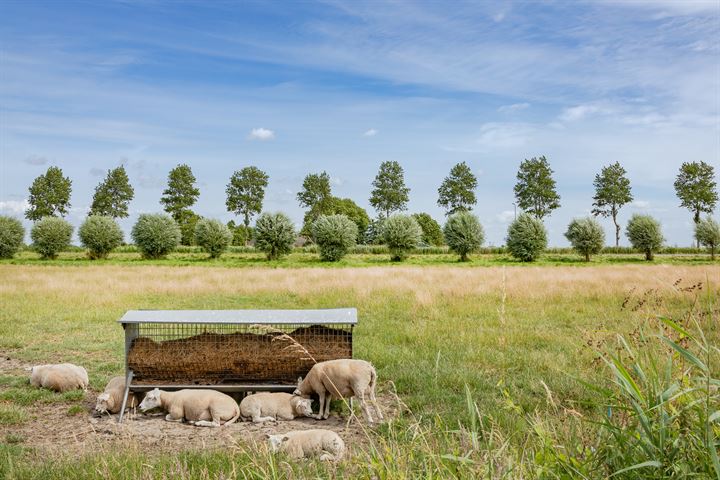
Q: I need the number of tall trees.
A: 10